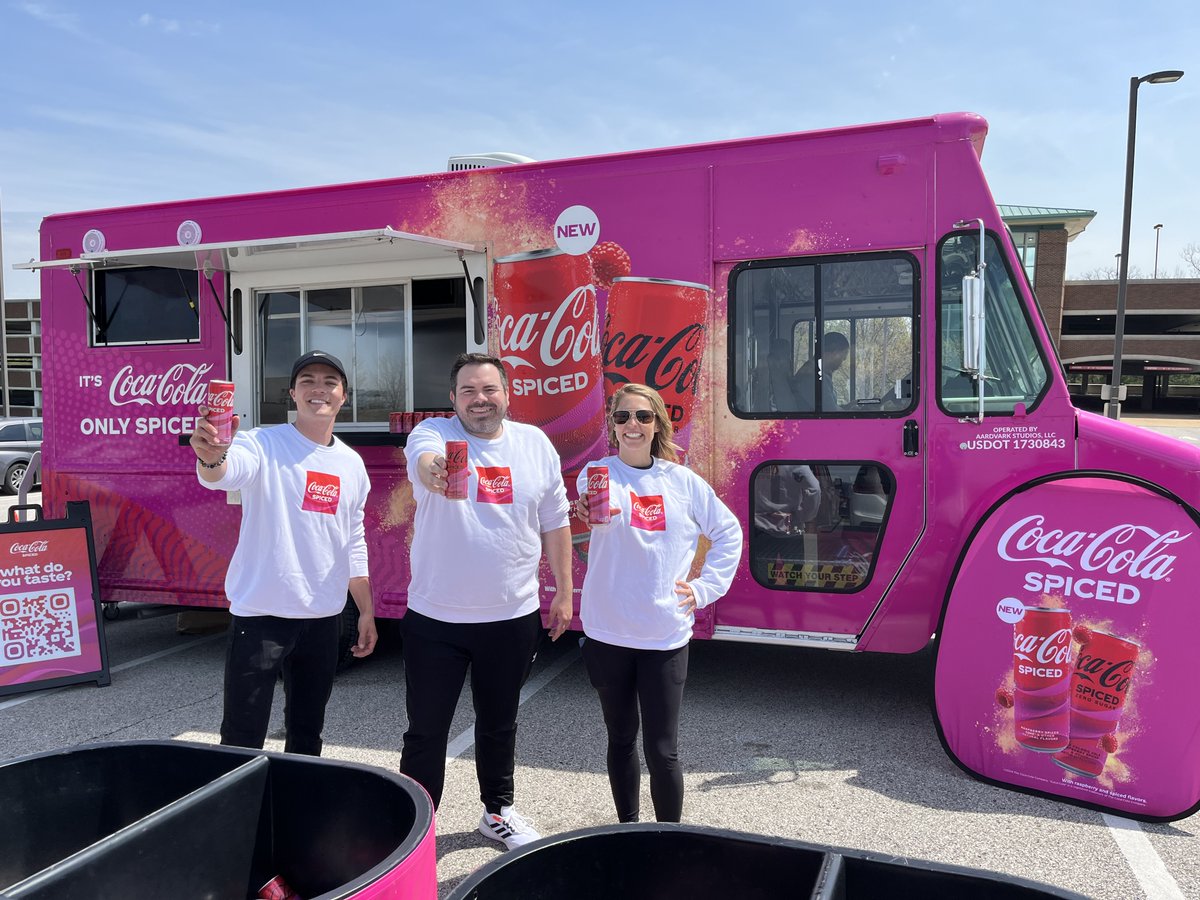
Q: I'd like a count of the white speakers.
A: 2